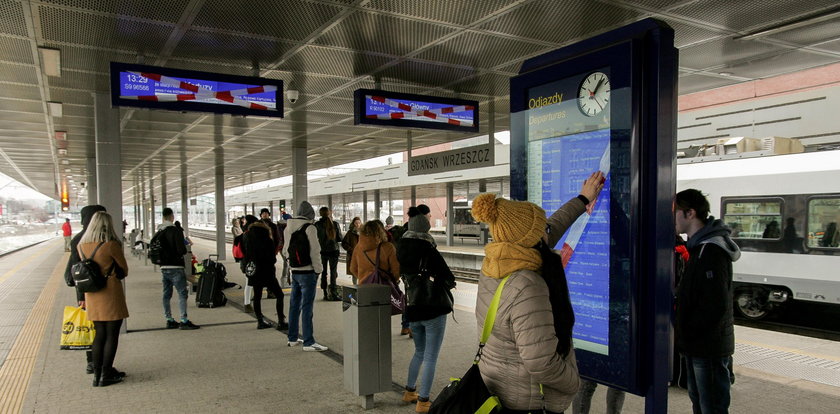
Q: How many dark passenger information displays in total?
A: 3